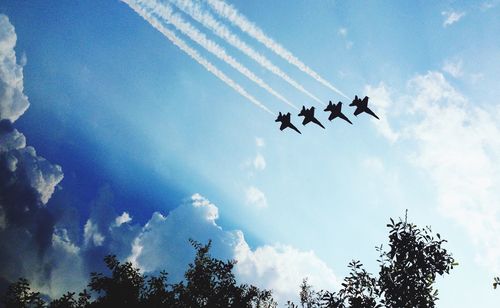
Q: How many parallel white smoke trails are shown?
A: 4